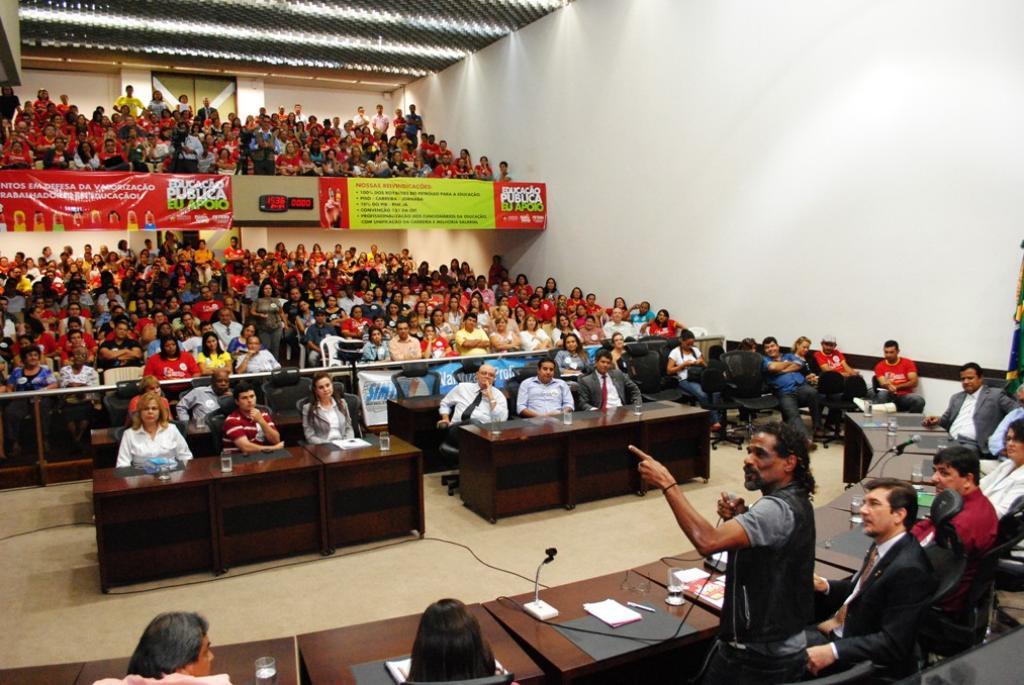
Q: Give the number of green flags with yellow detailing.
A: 1